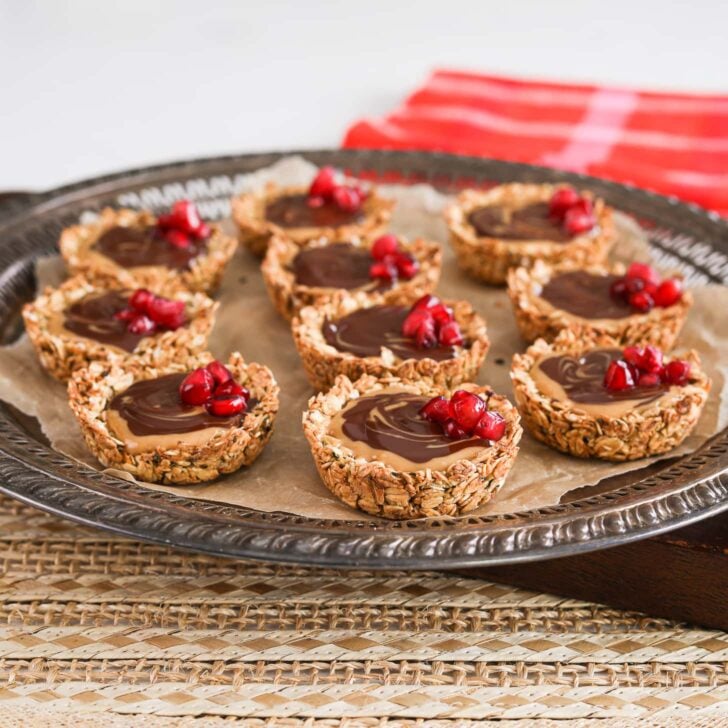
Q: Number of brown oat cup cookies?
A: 10